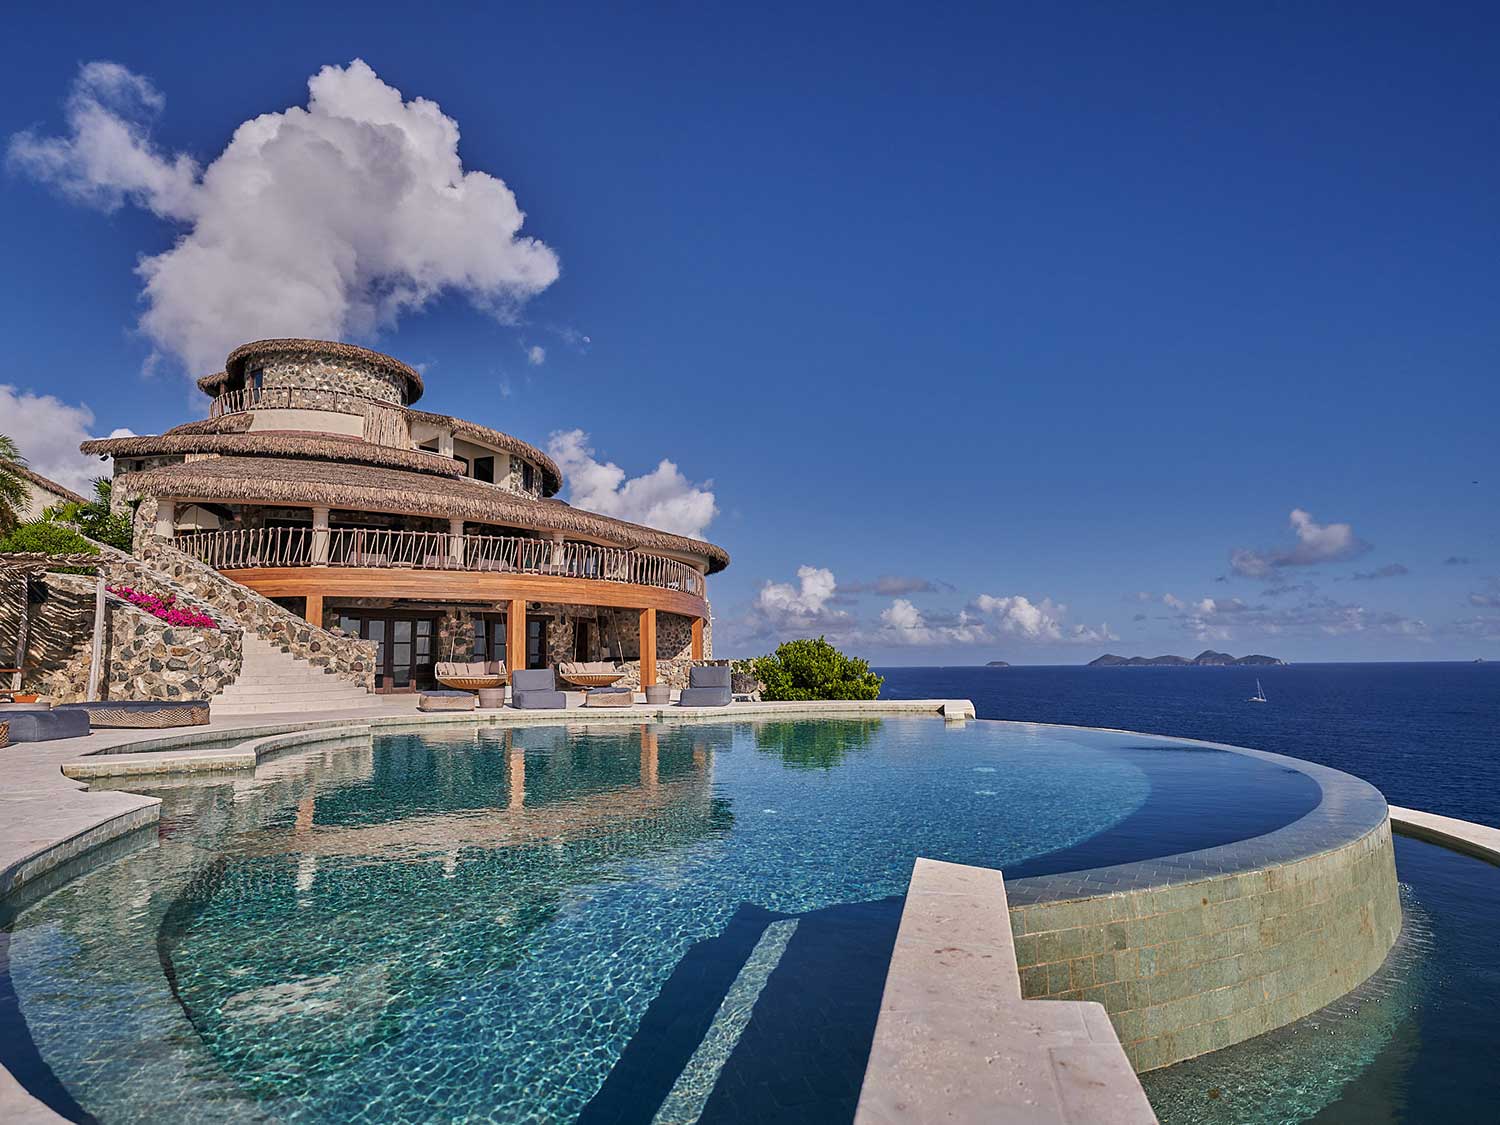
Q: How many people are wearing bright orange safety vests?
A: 0